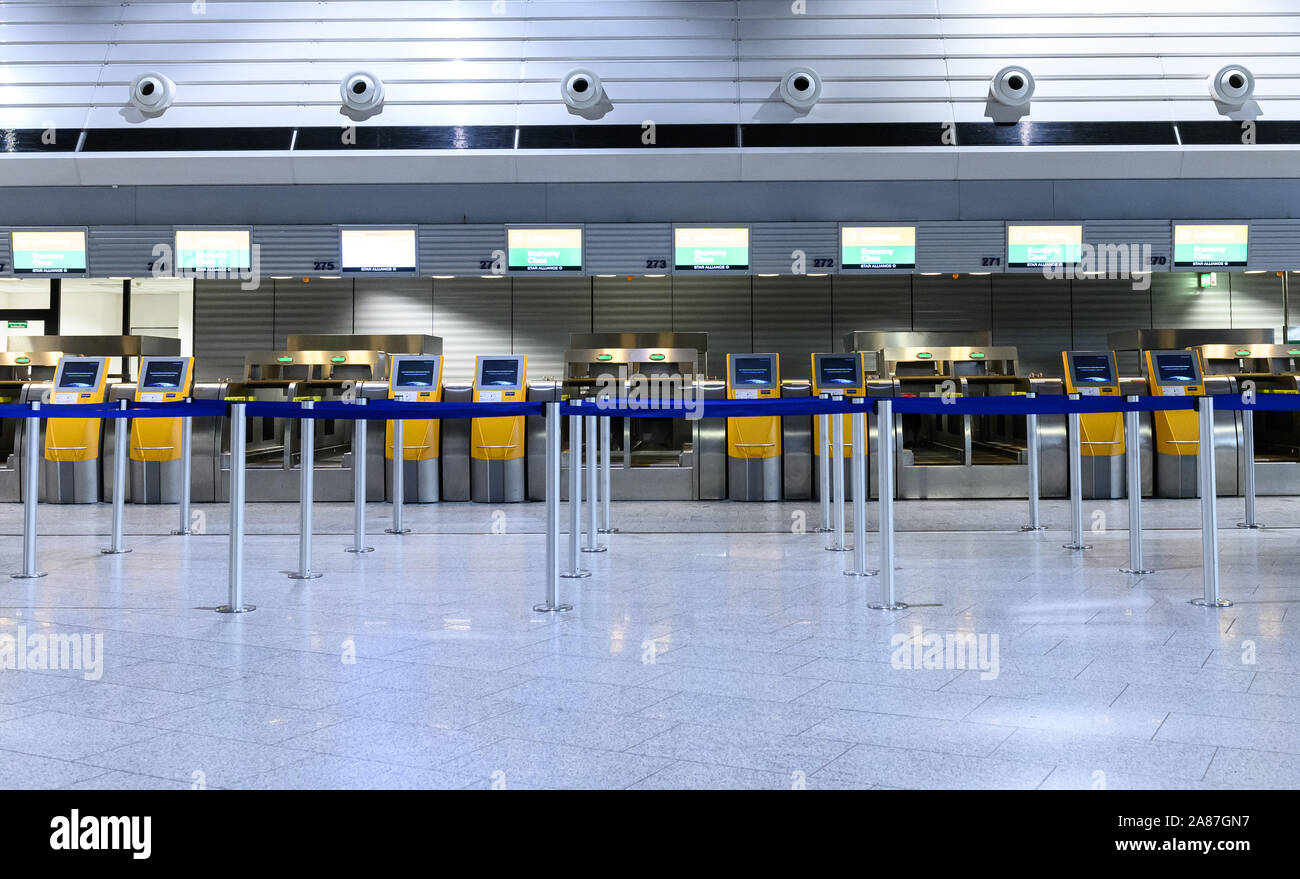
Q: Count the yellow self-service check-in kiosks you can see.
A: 8